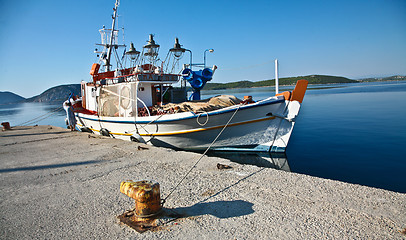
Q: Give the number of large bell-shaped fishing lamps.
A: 3